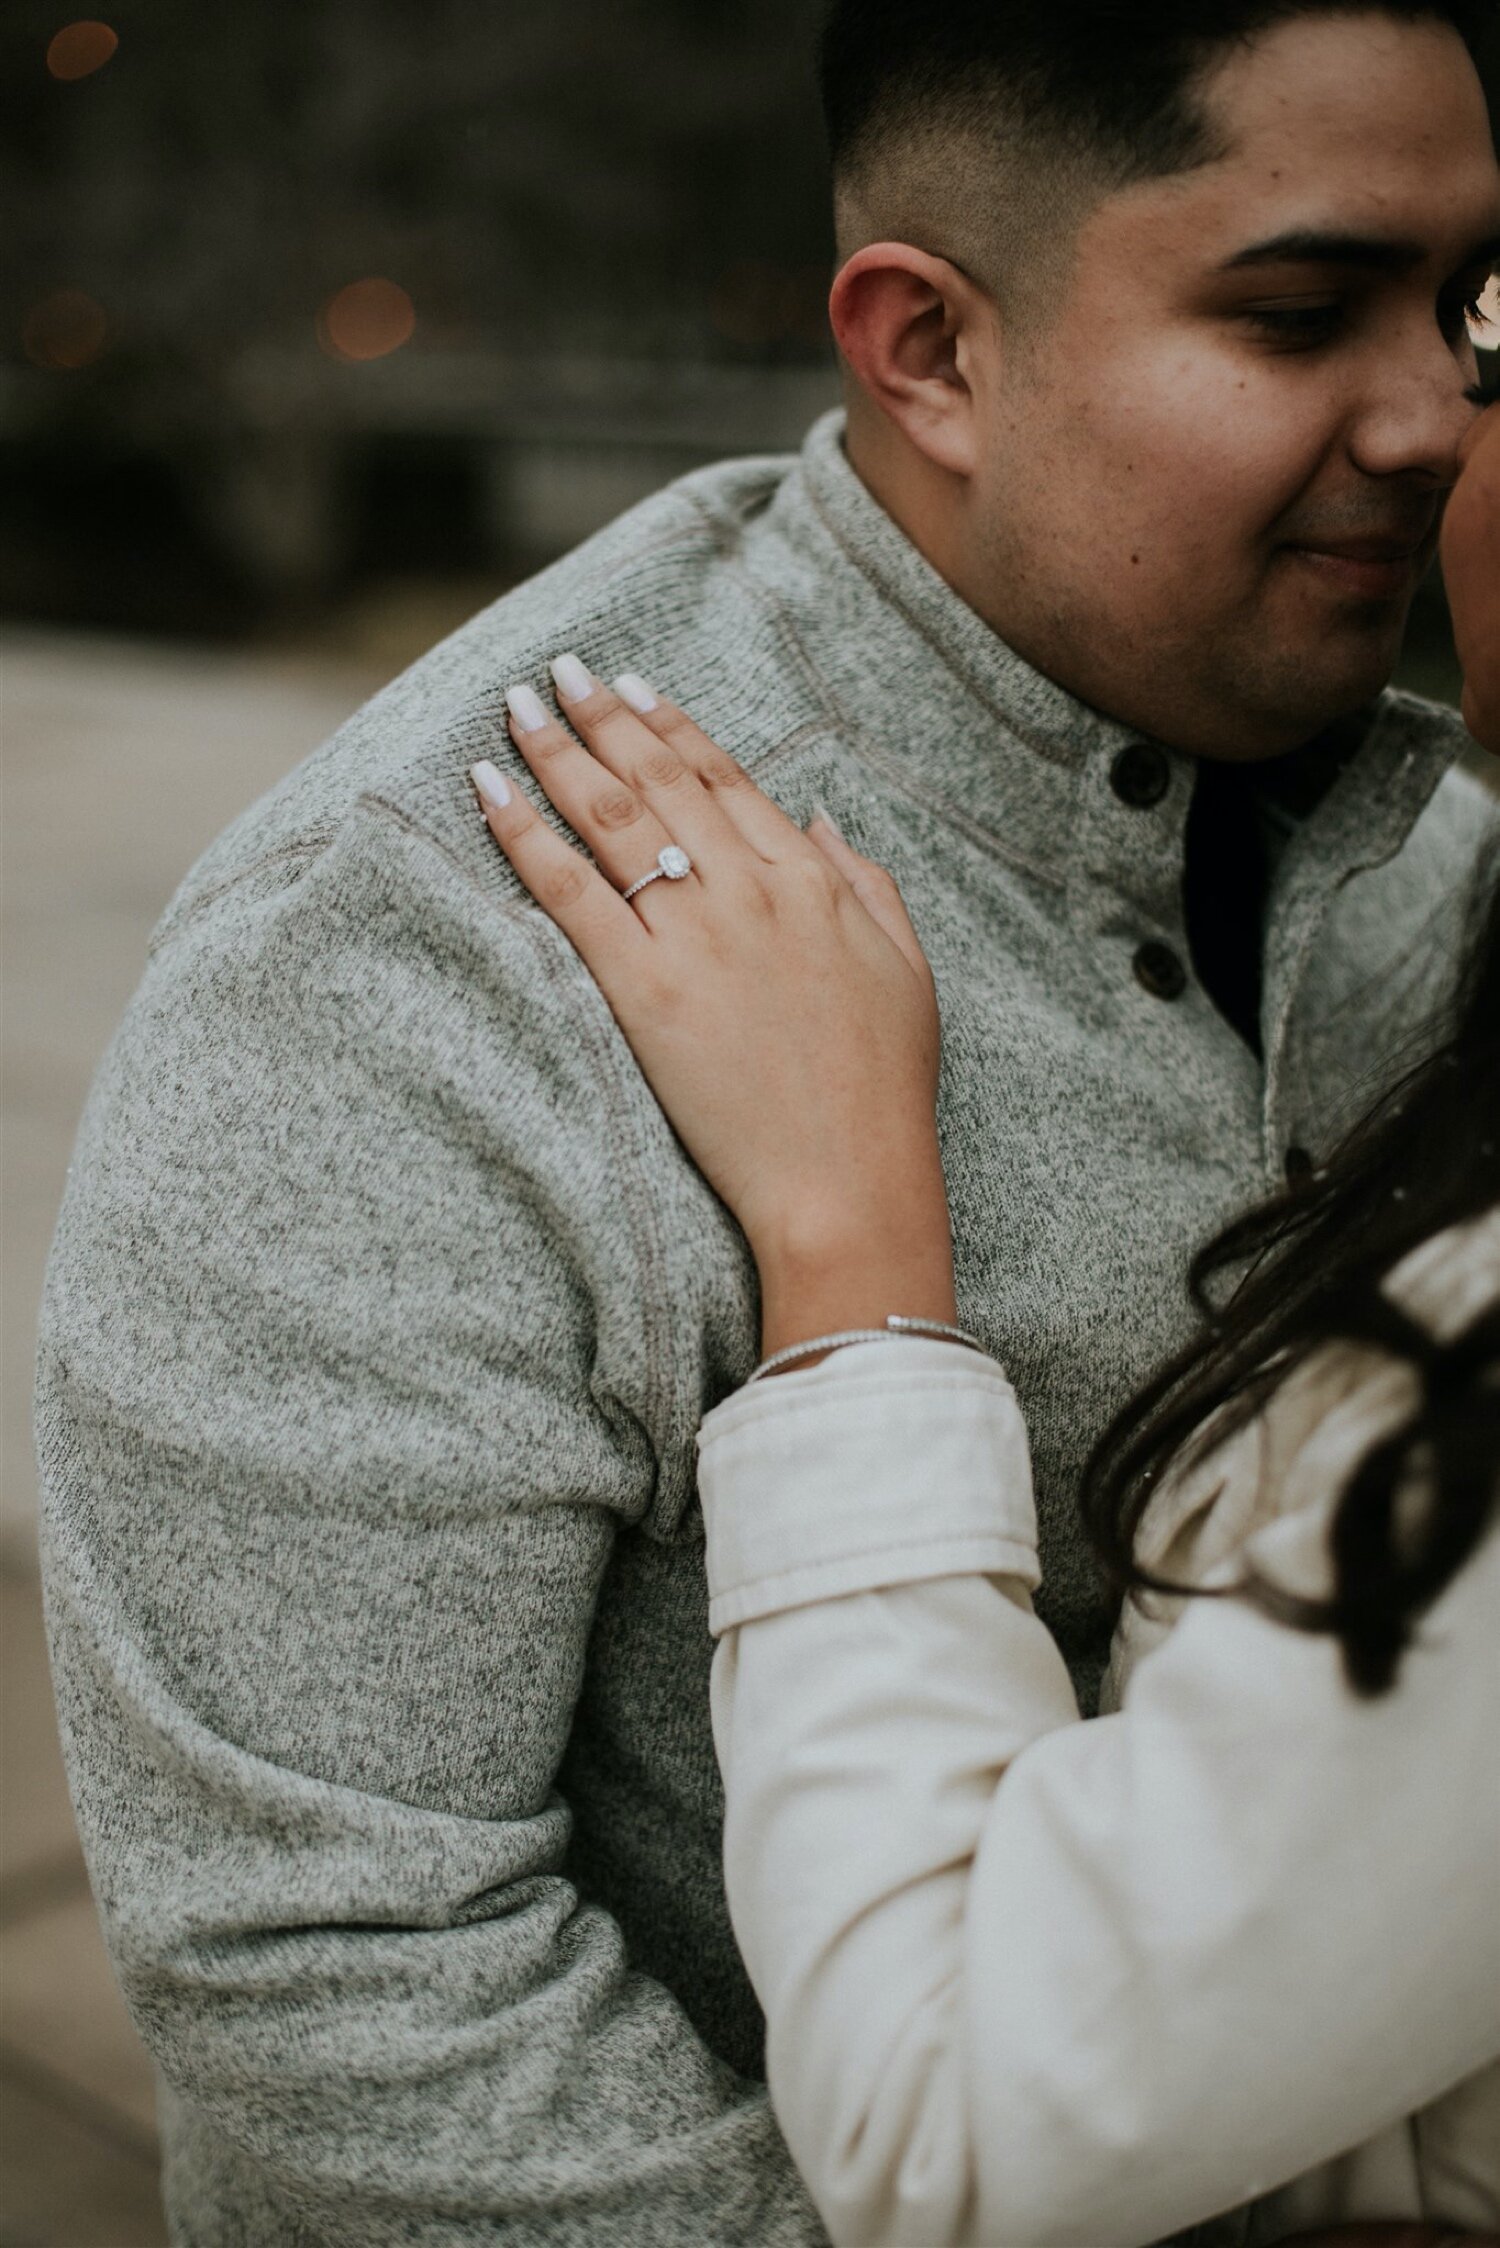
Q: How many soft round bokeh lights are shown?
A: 3